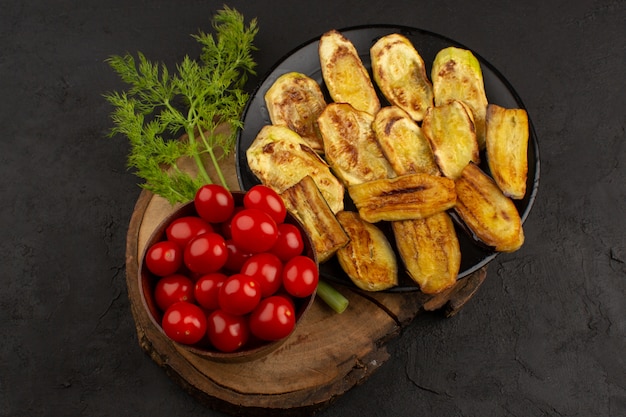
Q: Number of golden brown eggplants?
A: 14